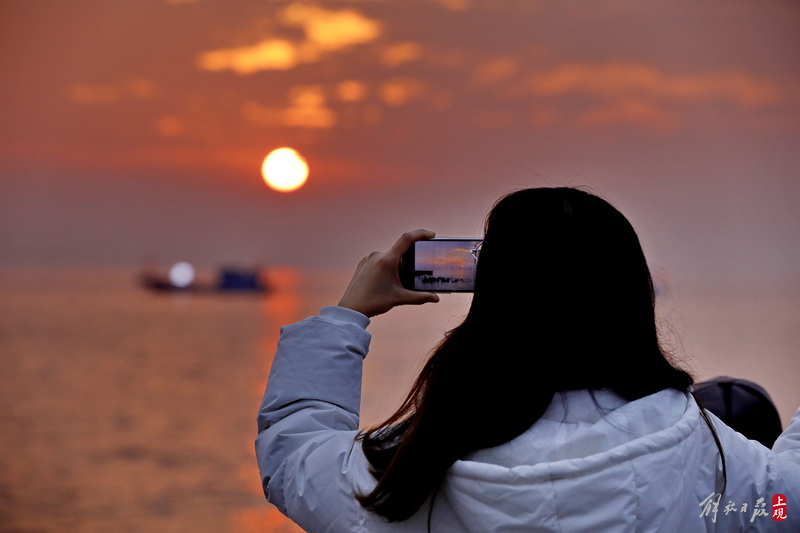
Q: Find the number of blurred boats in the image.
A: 1